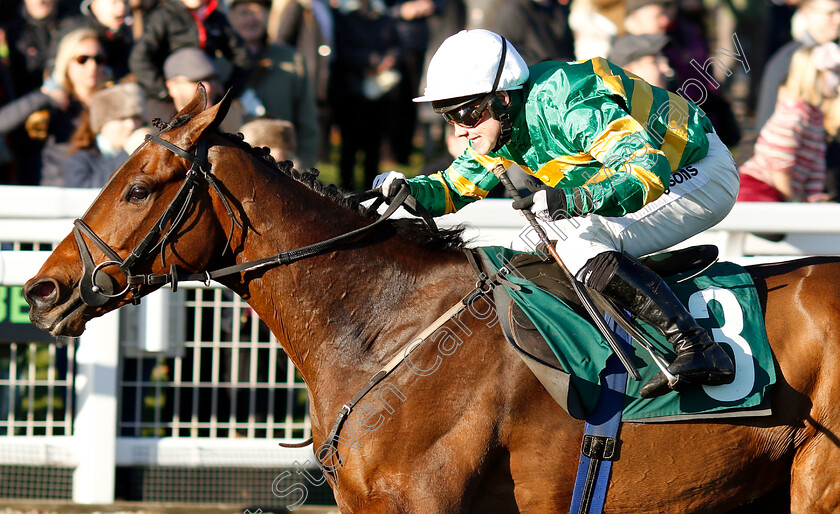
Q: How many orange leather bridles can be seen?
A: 0